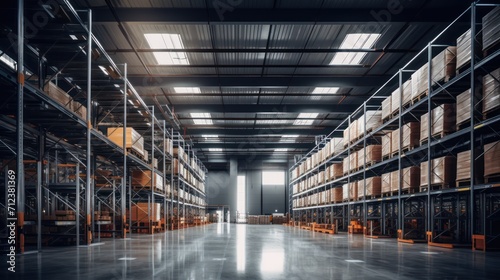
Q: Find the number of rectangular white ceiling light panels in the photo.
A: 10